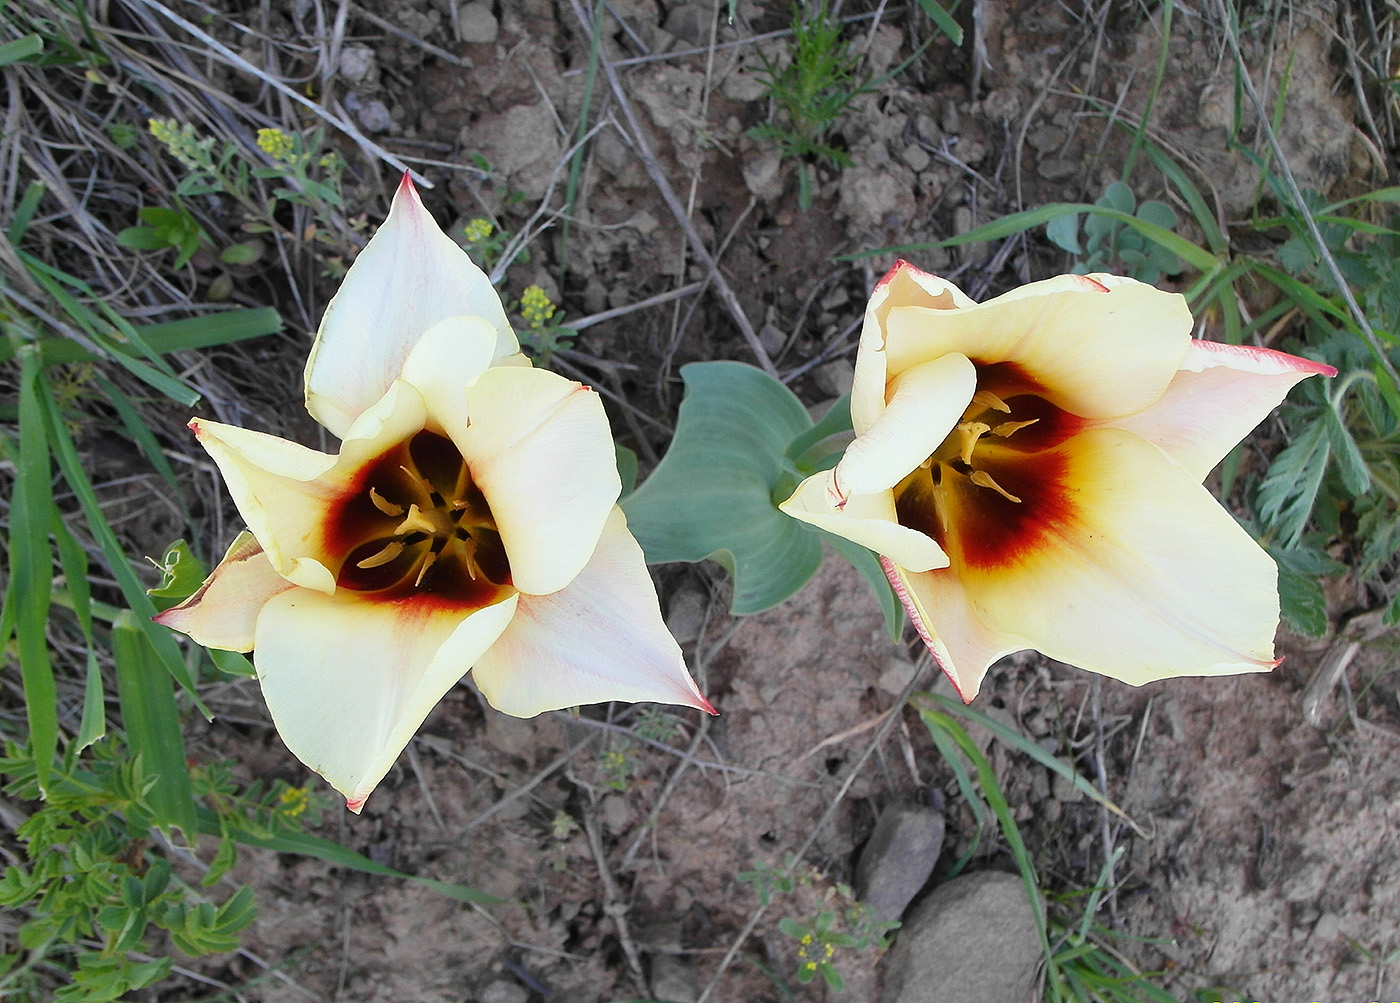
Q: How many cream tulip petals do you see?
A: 12